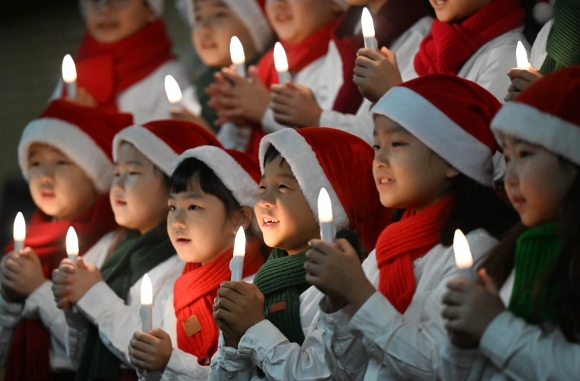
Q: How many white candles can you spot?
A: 12